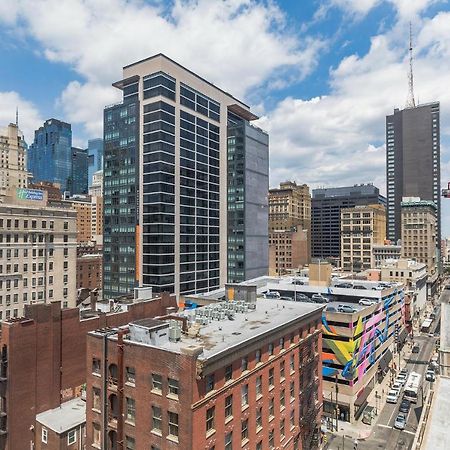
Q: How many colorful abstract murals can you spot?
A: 1